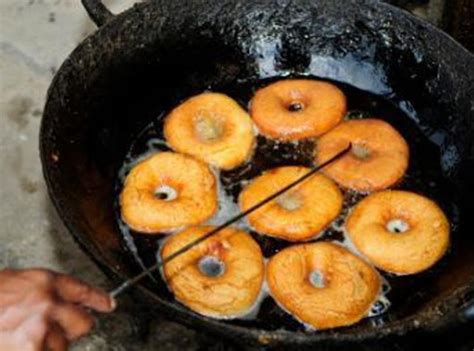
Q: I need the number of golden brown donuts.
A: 8